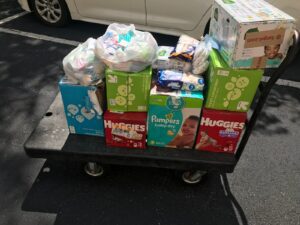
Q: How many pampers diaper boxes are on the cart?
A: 1